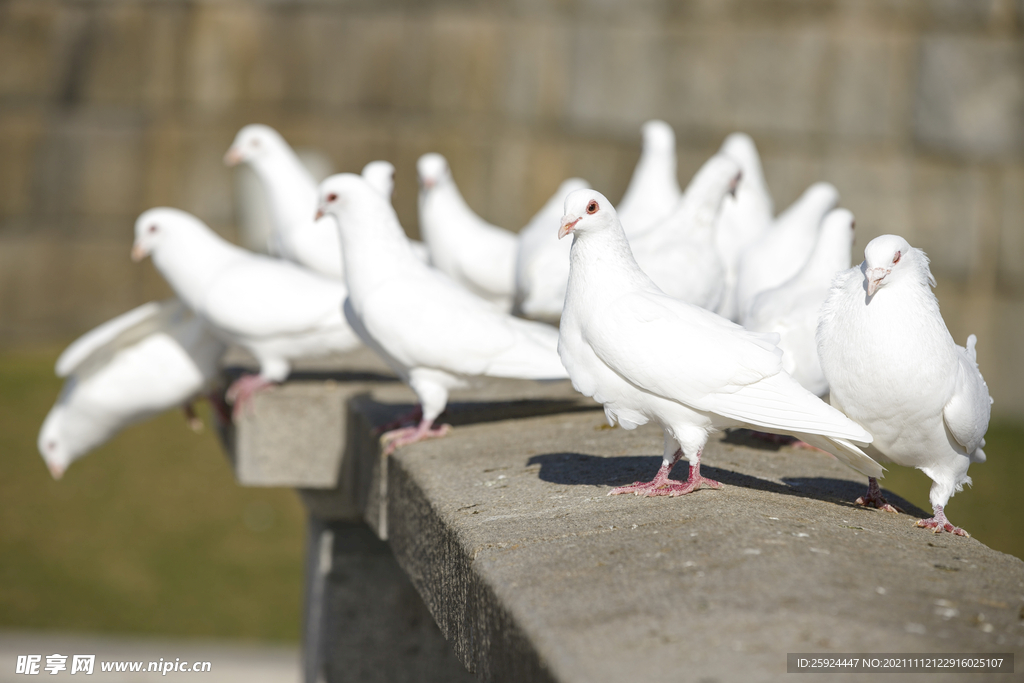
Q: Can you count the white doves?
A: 14